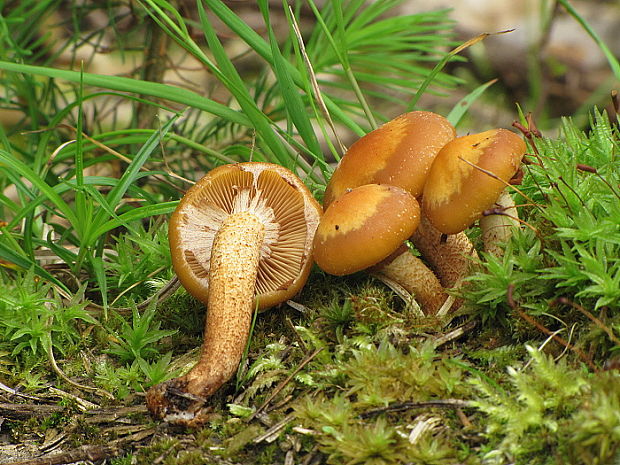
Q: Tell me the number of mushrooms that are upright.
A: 3